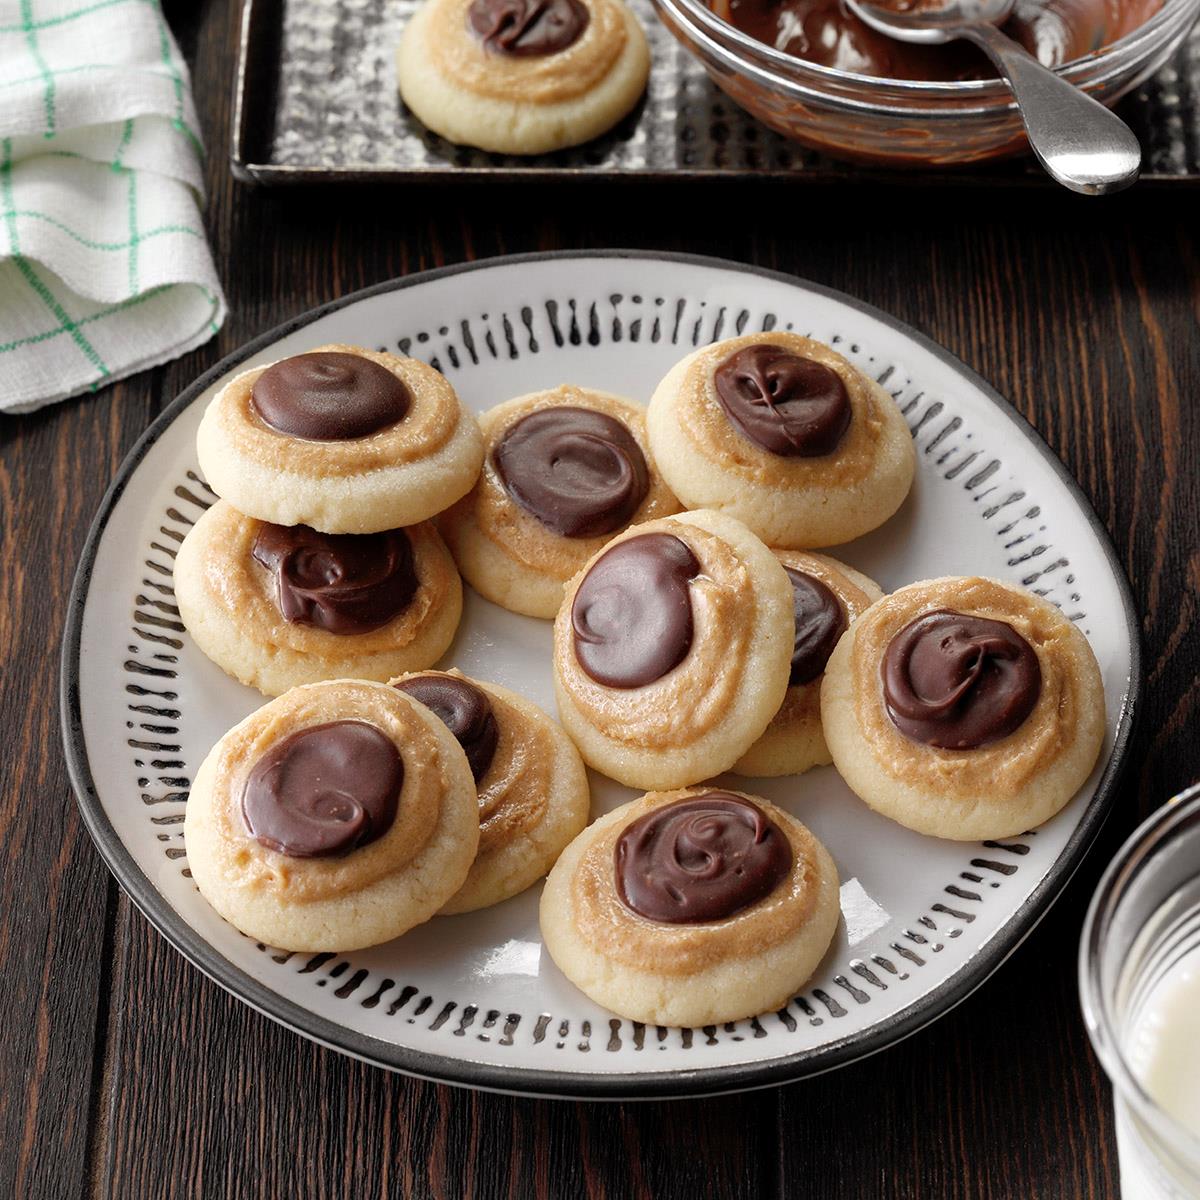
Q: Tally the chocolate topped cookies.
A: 11